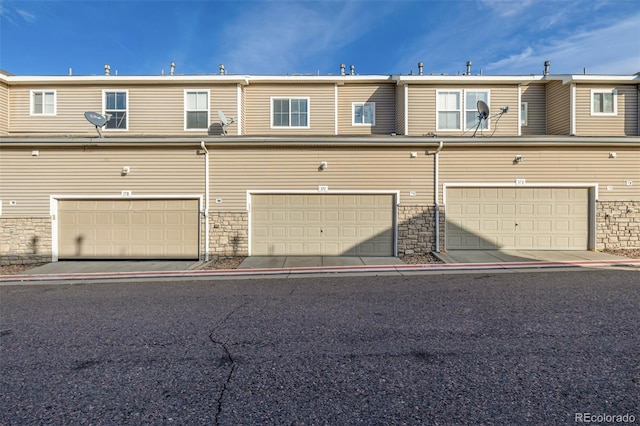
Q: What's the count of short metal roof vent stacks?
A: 8